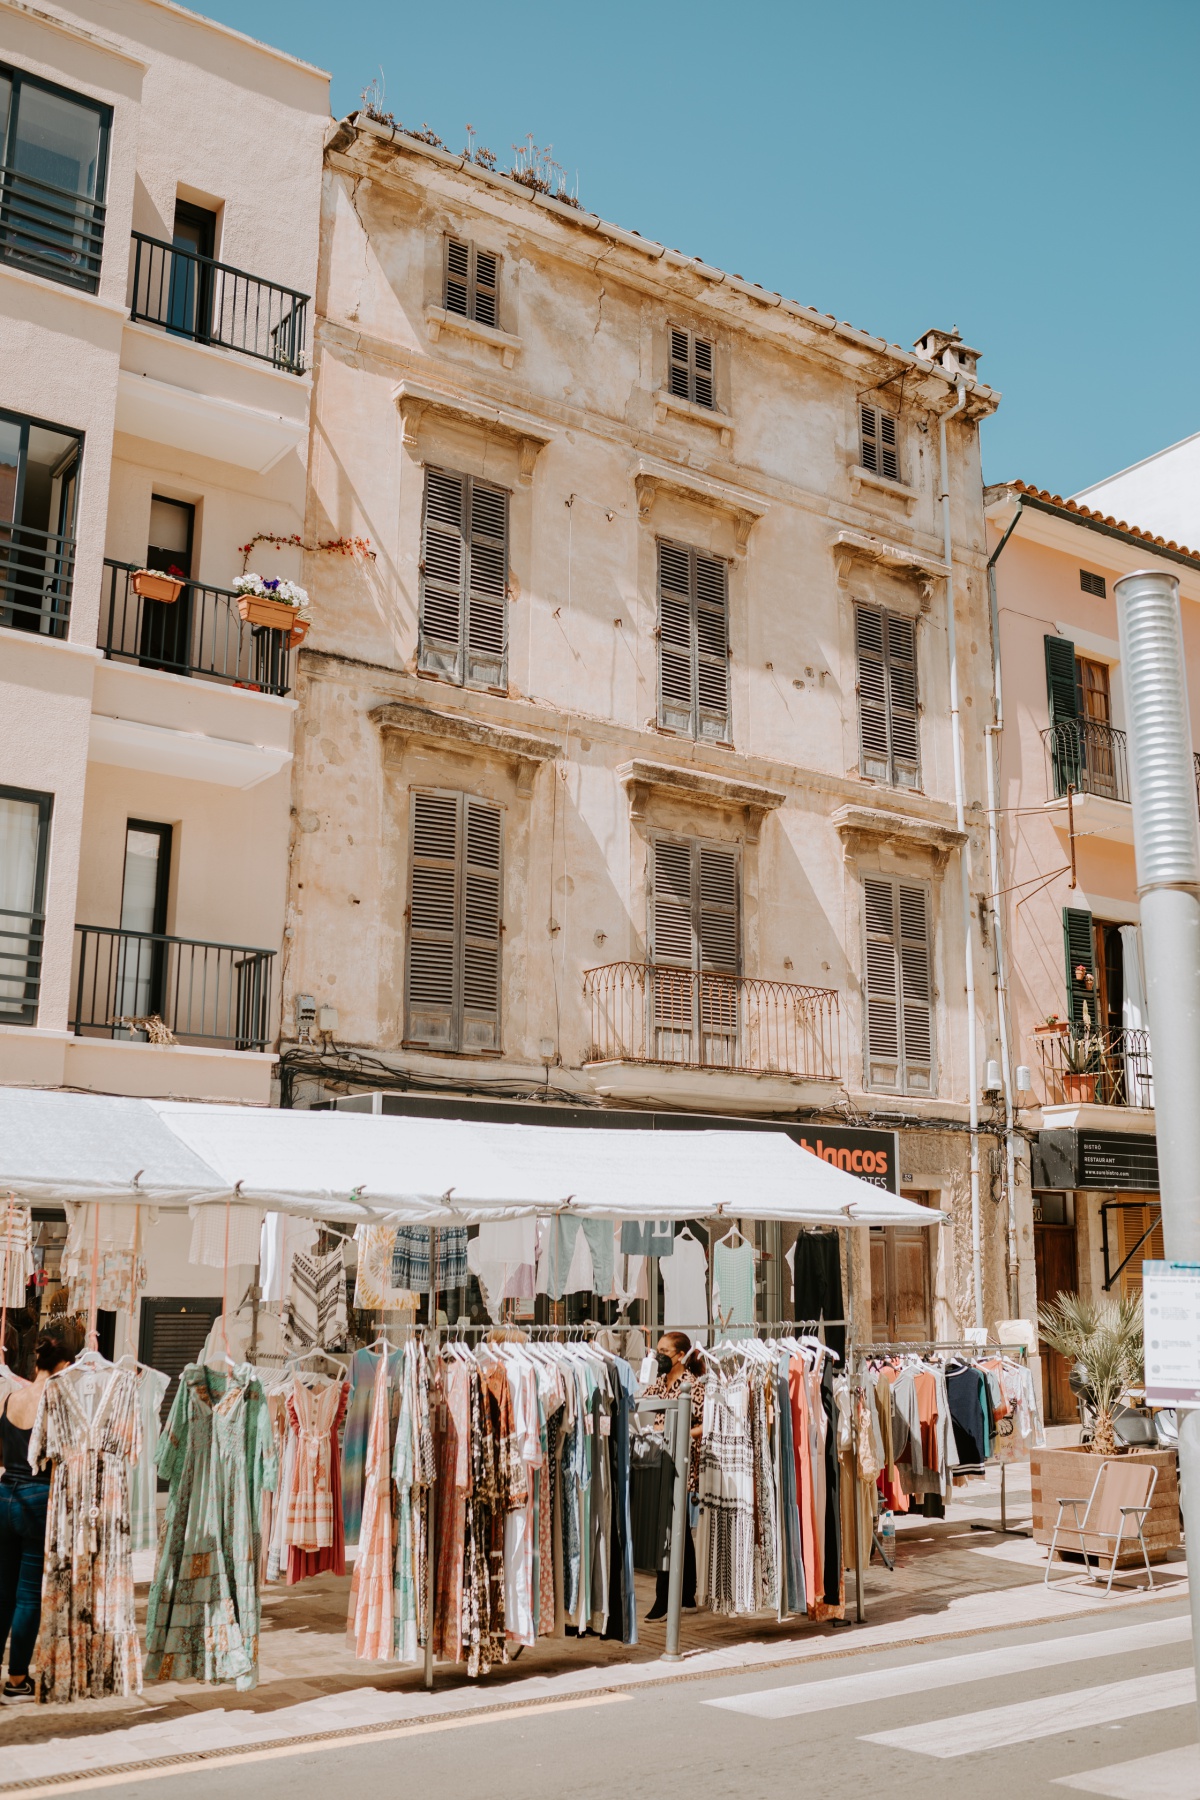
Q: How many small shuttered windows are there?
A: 3